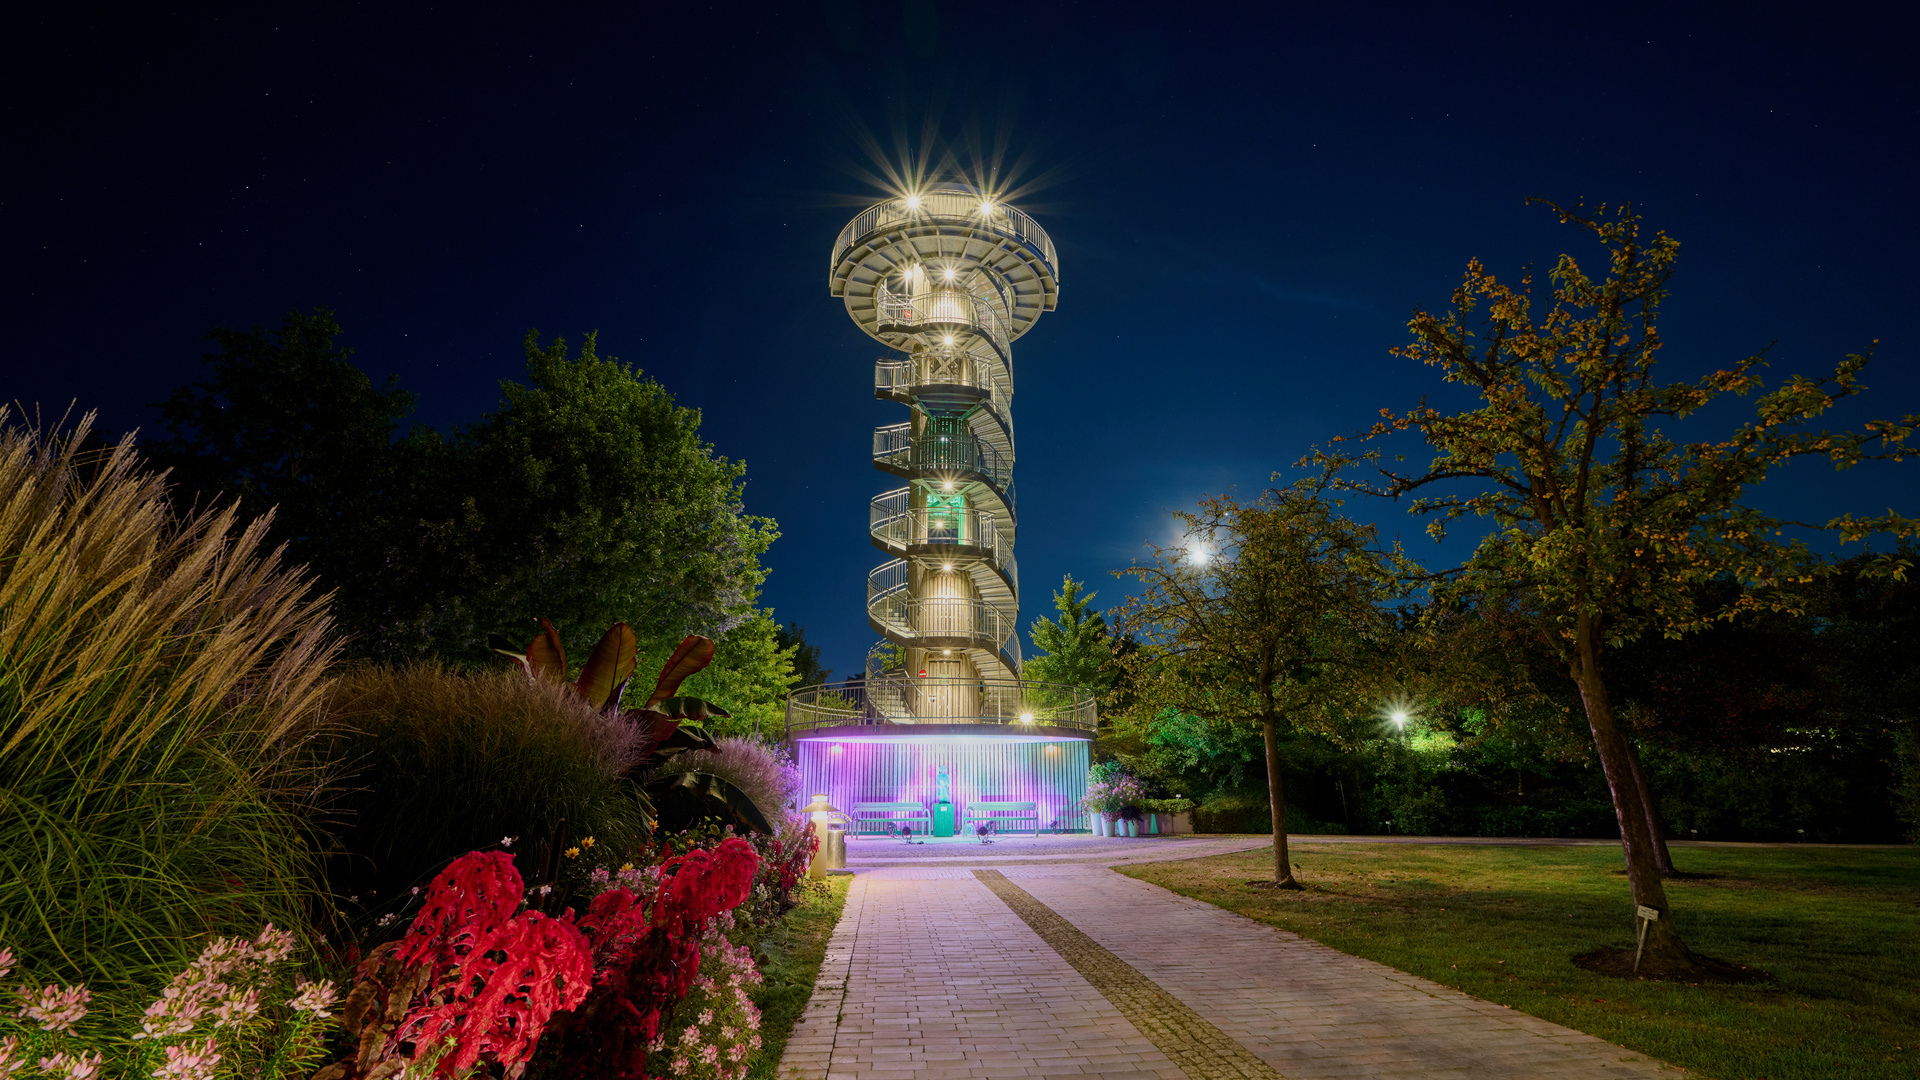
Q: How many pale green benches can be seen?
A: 2